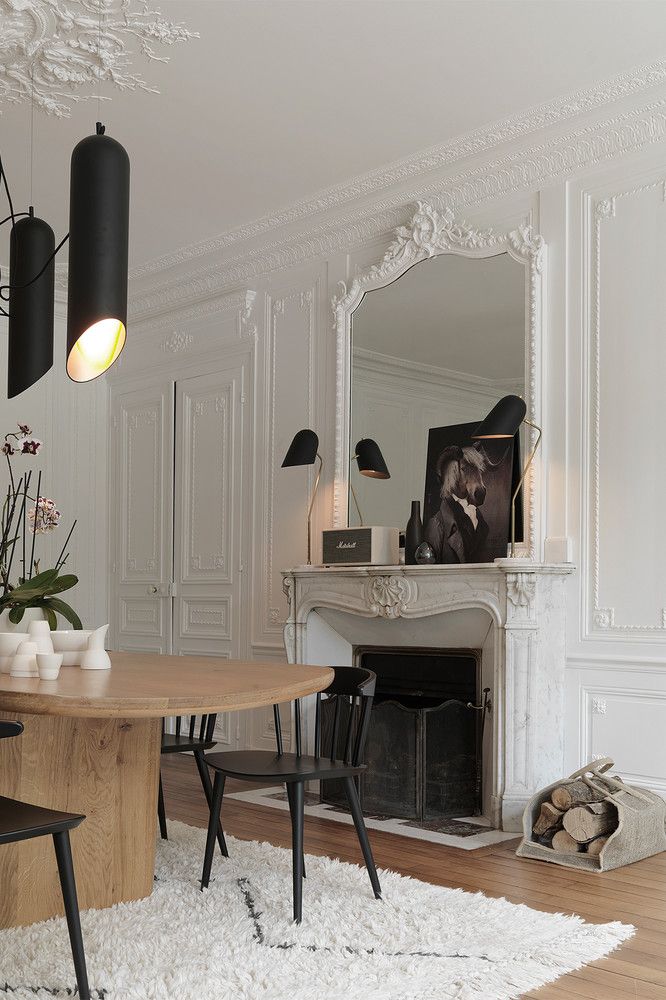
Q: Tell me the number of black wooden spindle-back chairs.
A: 3